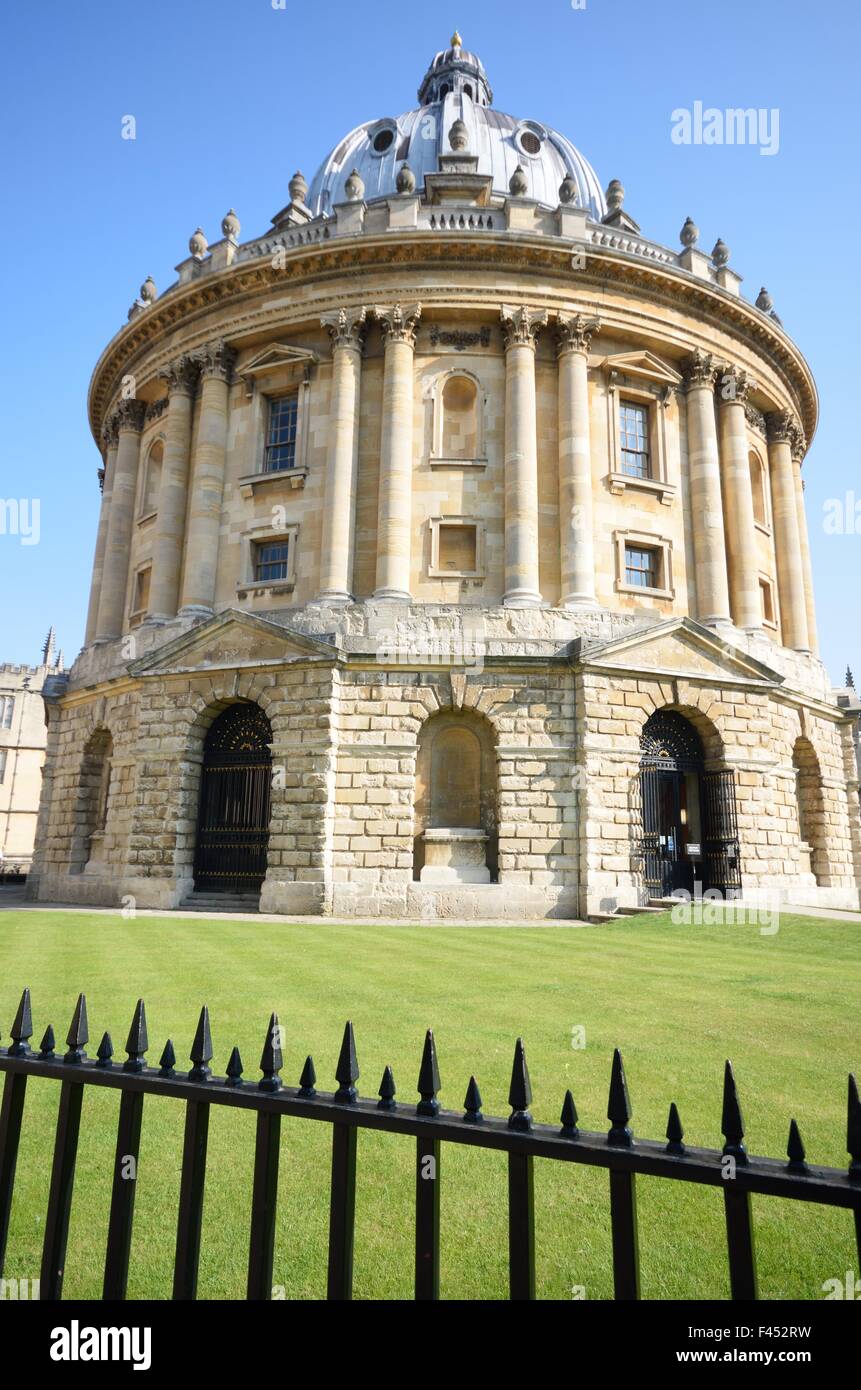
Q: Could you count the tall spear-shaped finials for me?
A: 11